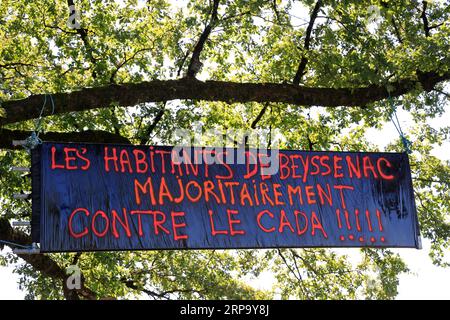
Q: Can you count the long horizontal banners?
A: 1